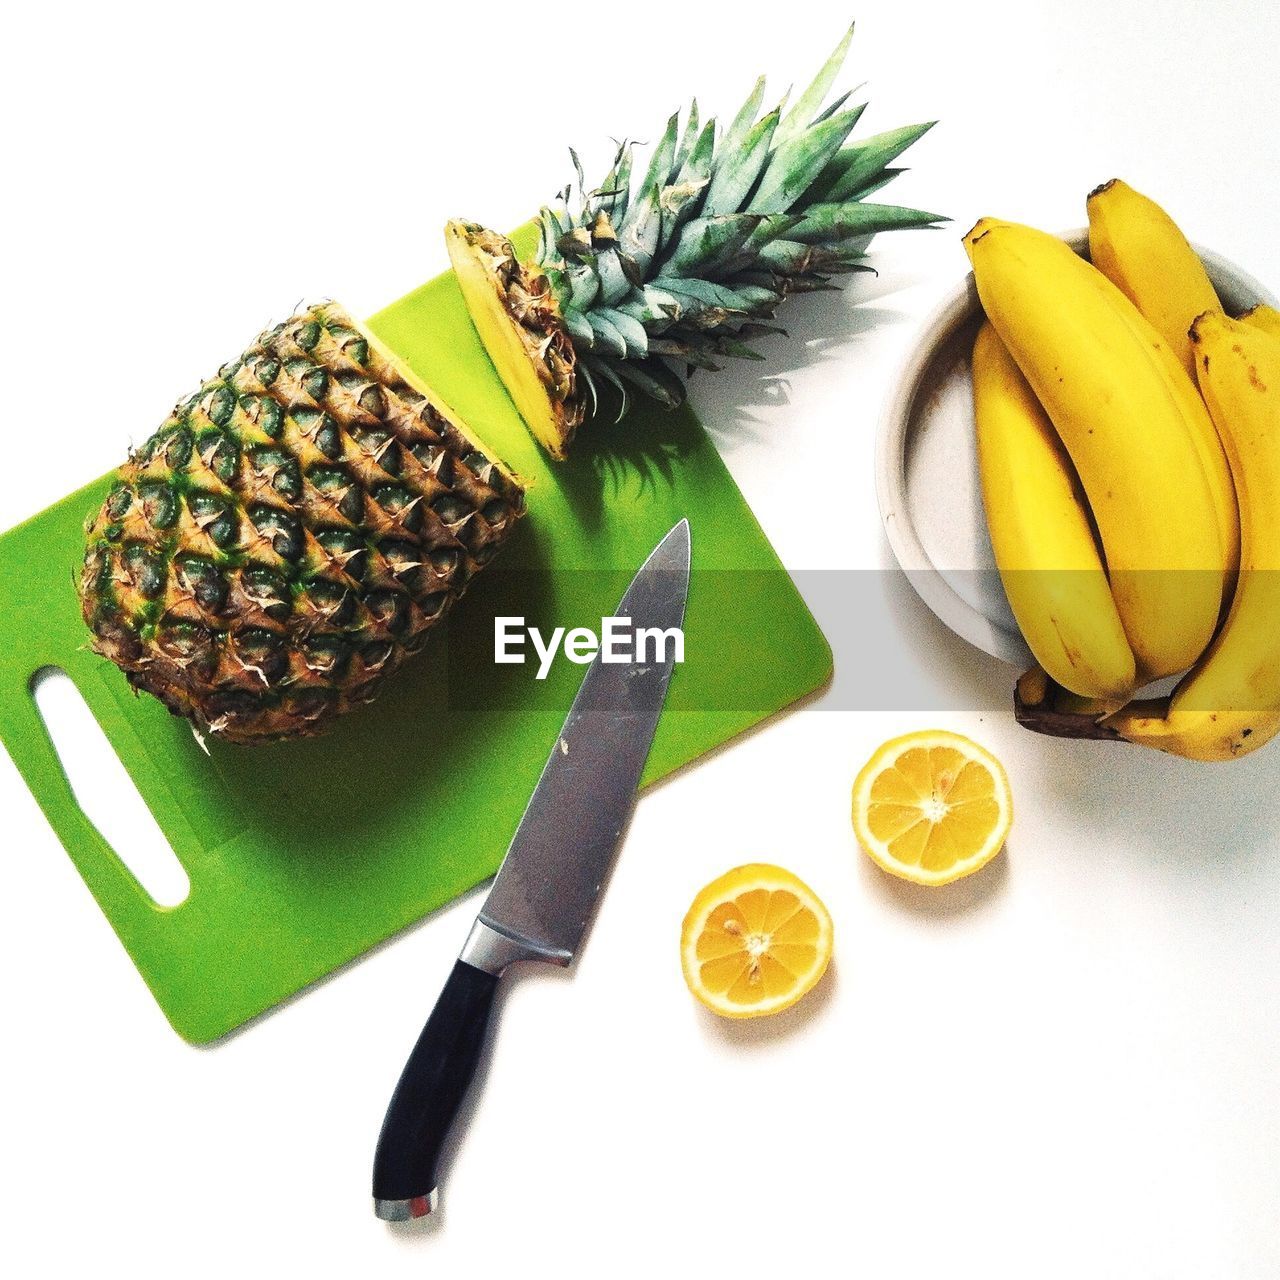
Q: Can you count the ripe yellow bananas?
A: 5